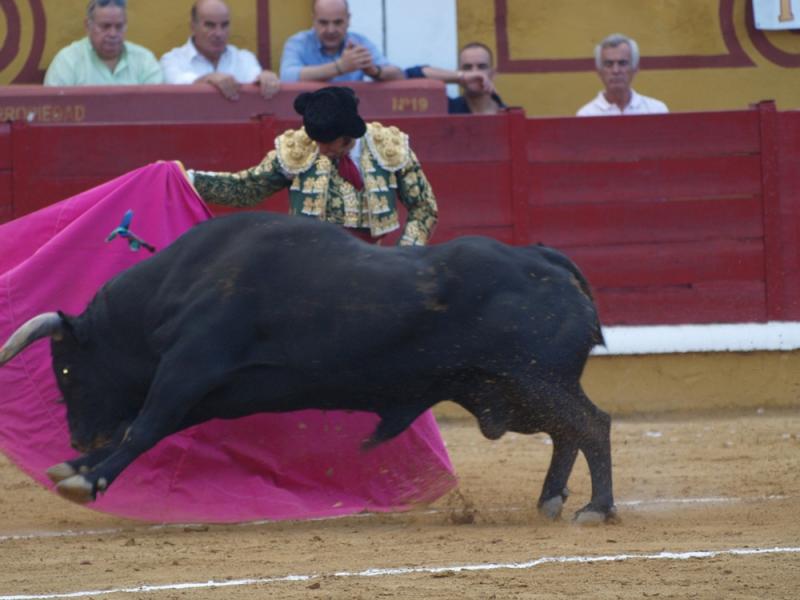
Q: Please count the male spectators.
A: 5